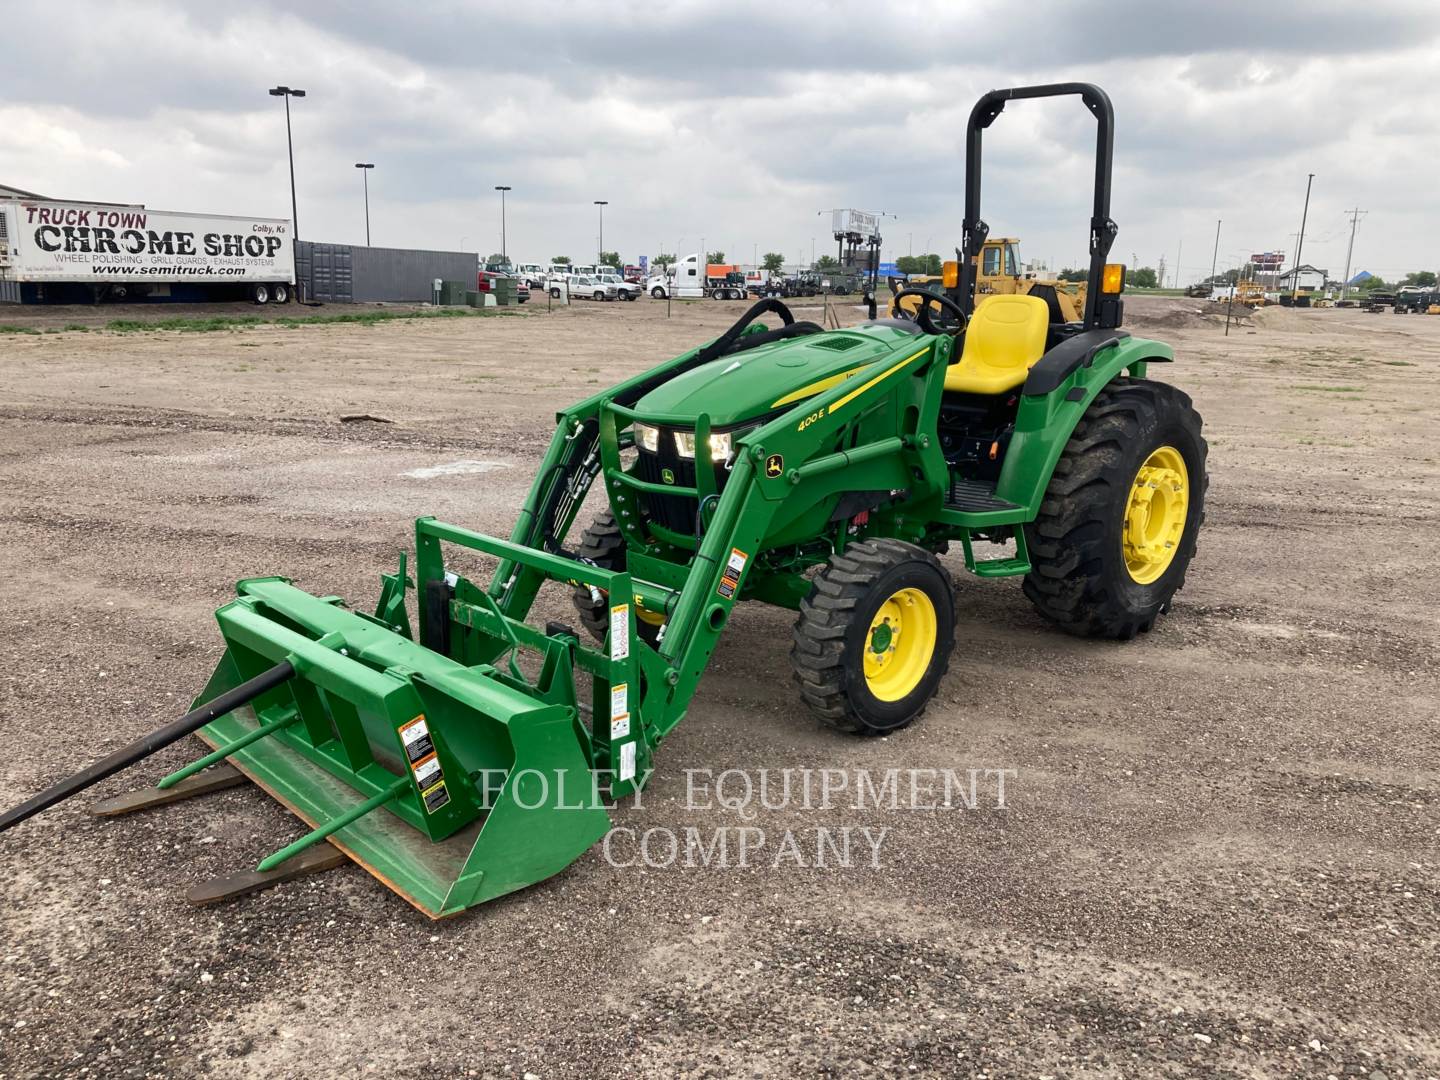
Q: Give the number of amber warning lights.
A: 2